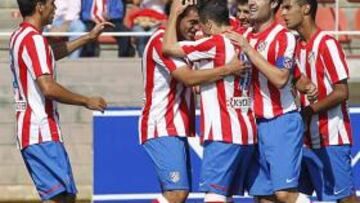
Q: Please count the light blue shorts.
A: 5